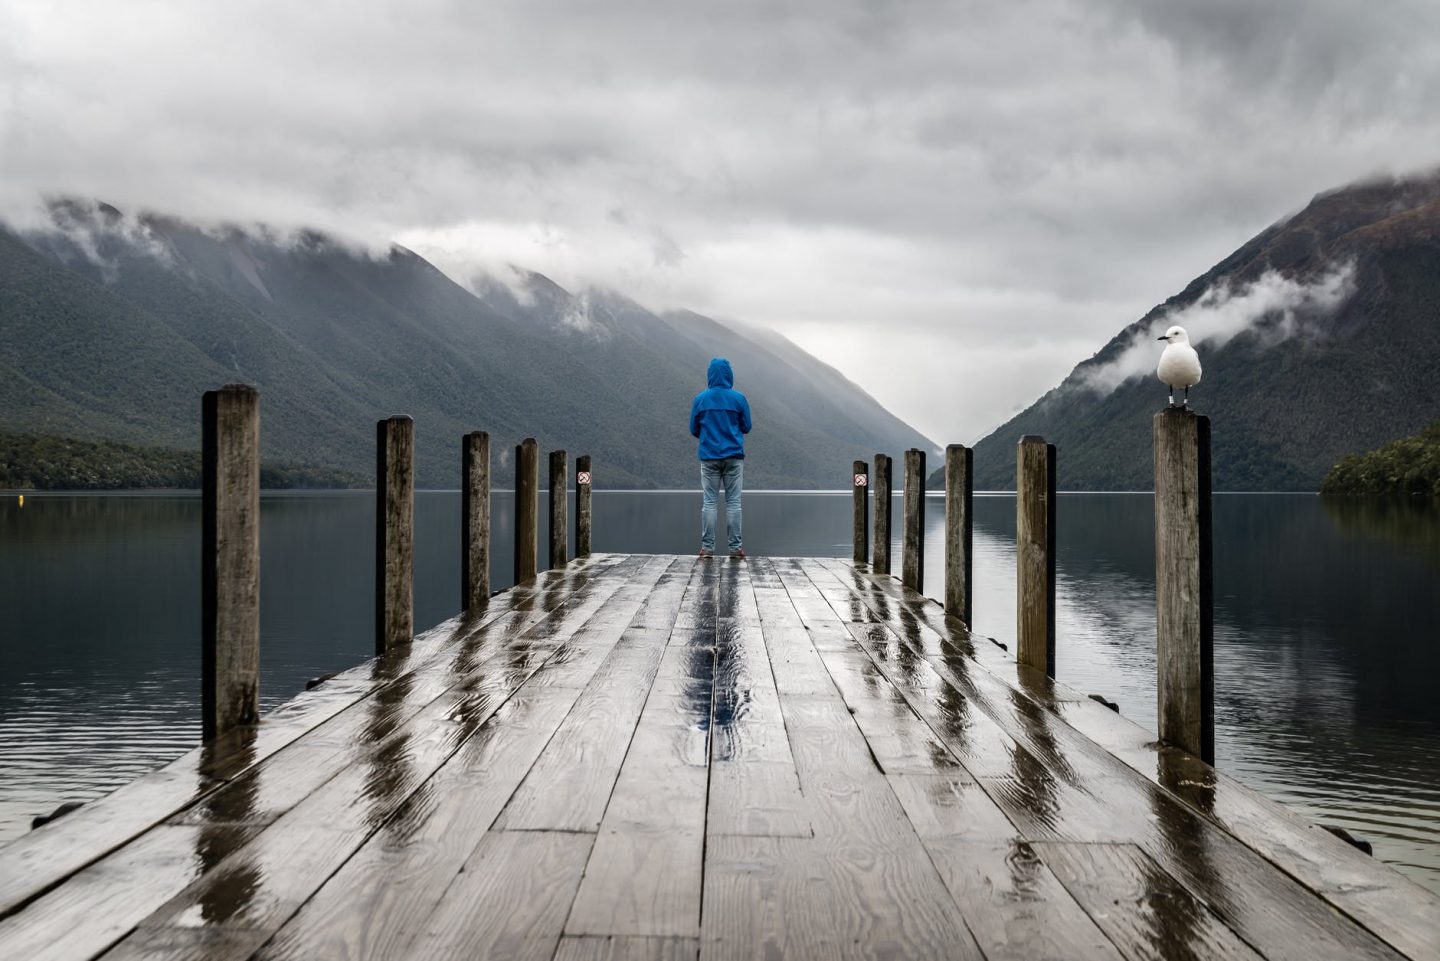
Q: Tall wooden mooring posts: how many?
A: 12